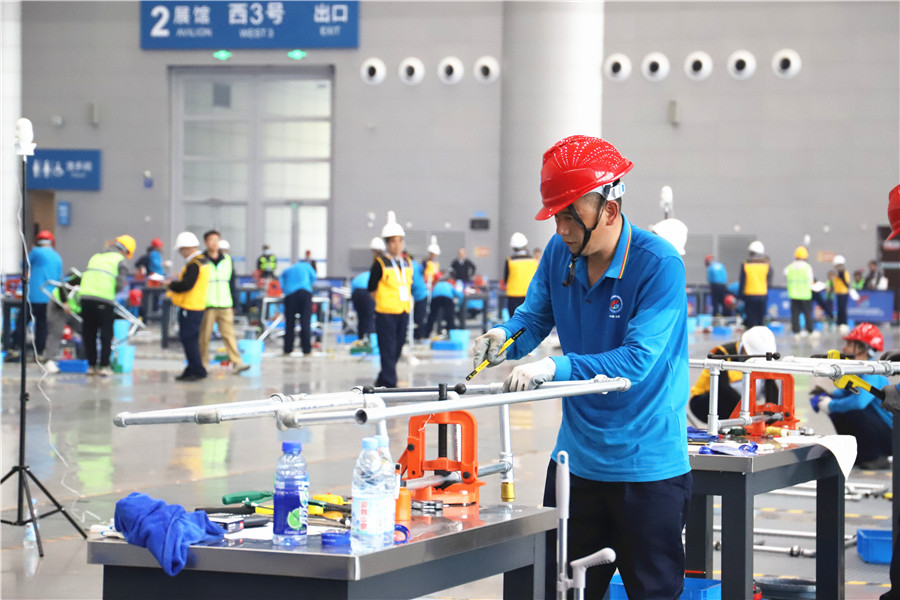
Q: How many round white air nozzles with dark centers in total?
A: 9